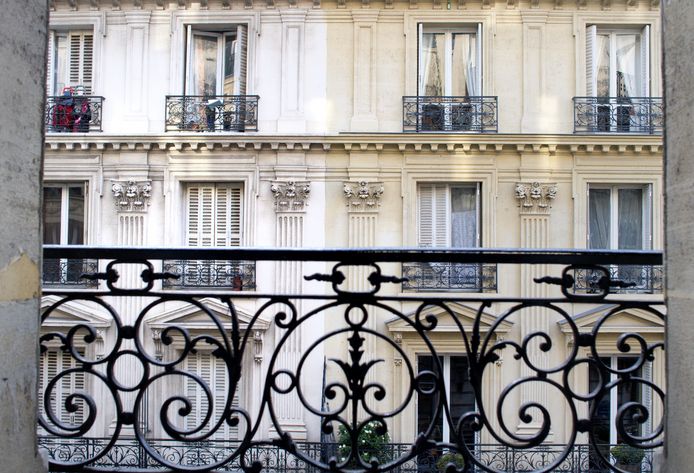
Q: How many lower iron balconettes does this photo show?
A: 4